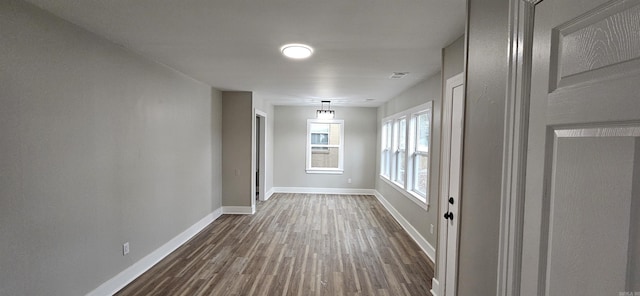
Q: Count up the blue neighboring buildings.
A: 0